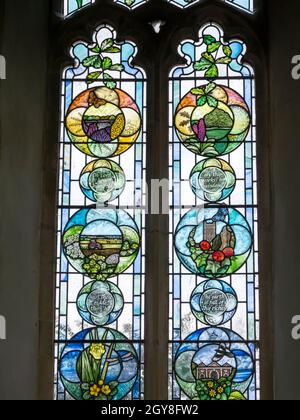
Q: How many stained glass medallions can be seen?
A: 10